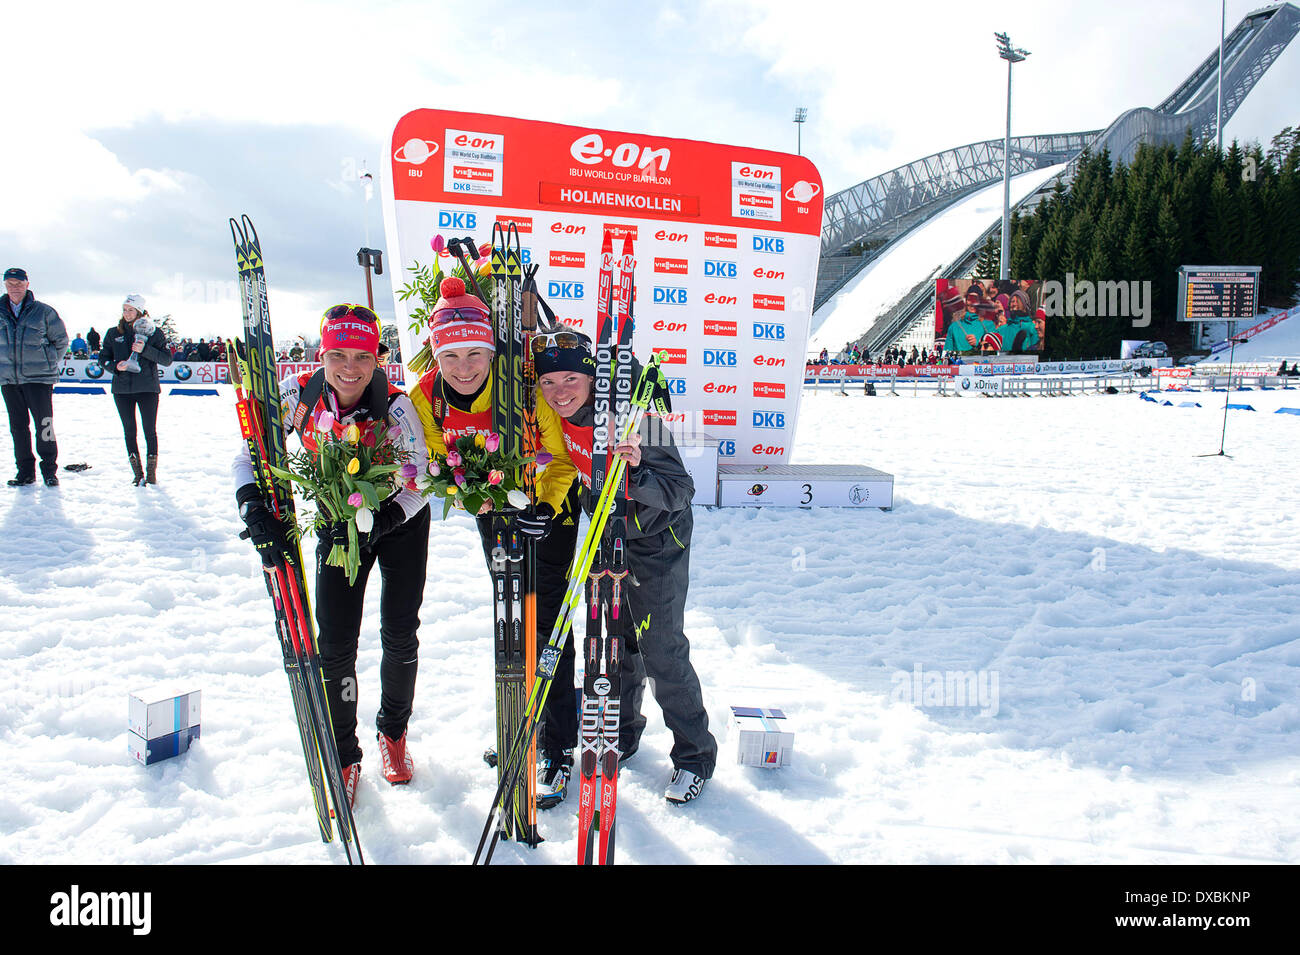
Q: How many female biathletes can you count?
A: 3